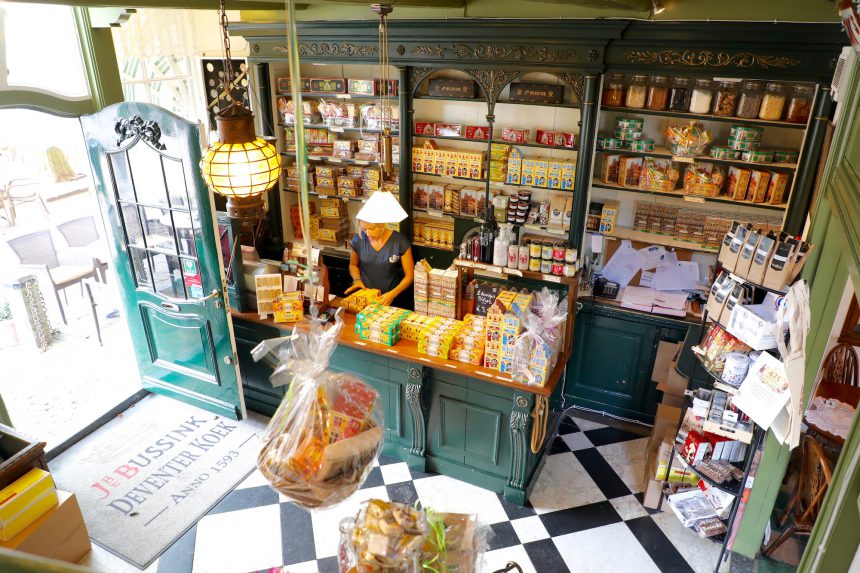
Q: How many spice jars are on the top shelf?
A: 9